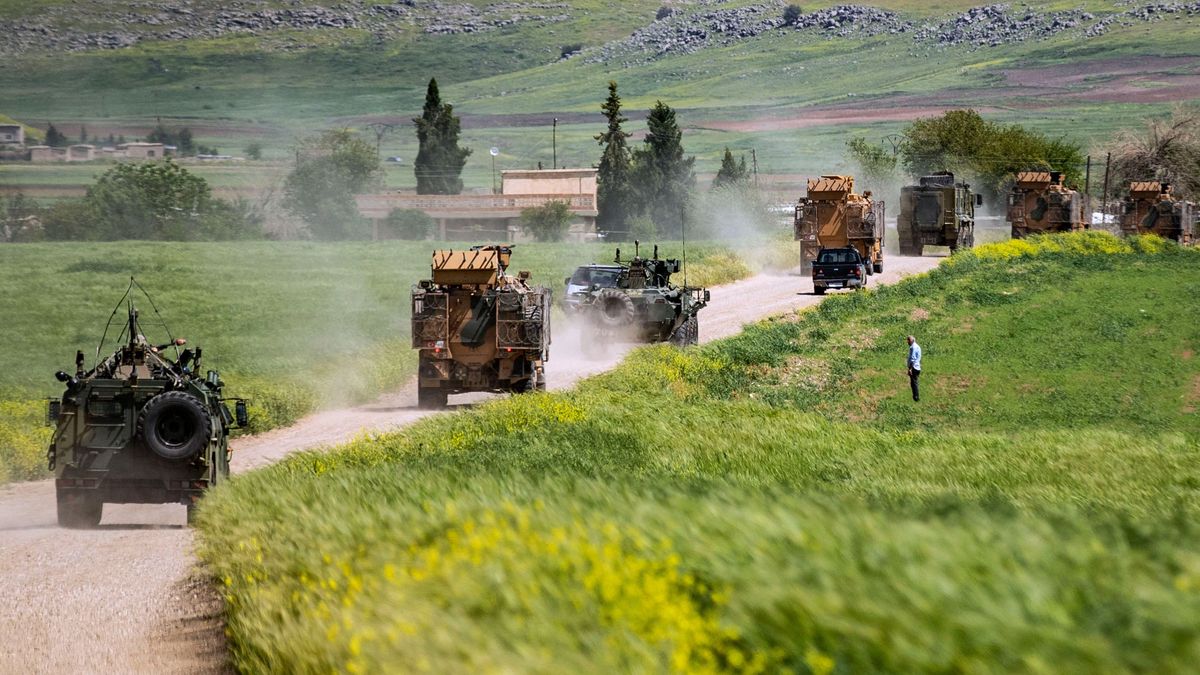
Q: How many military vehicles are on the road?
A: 7